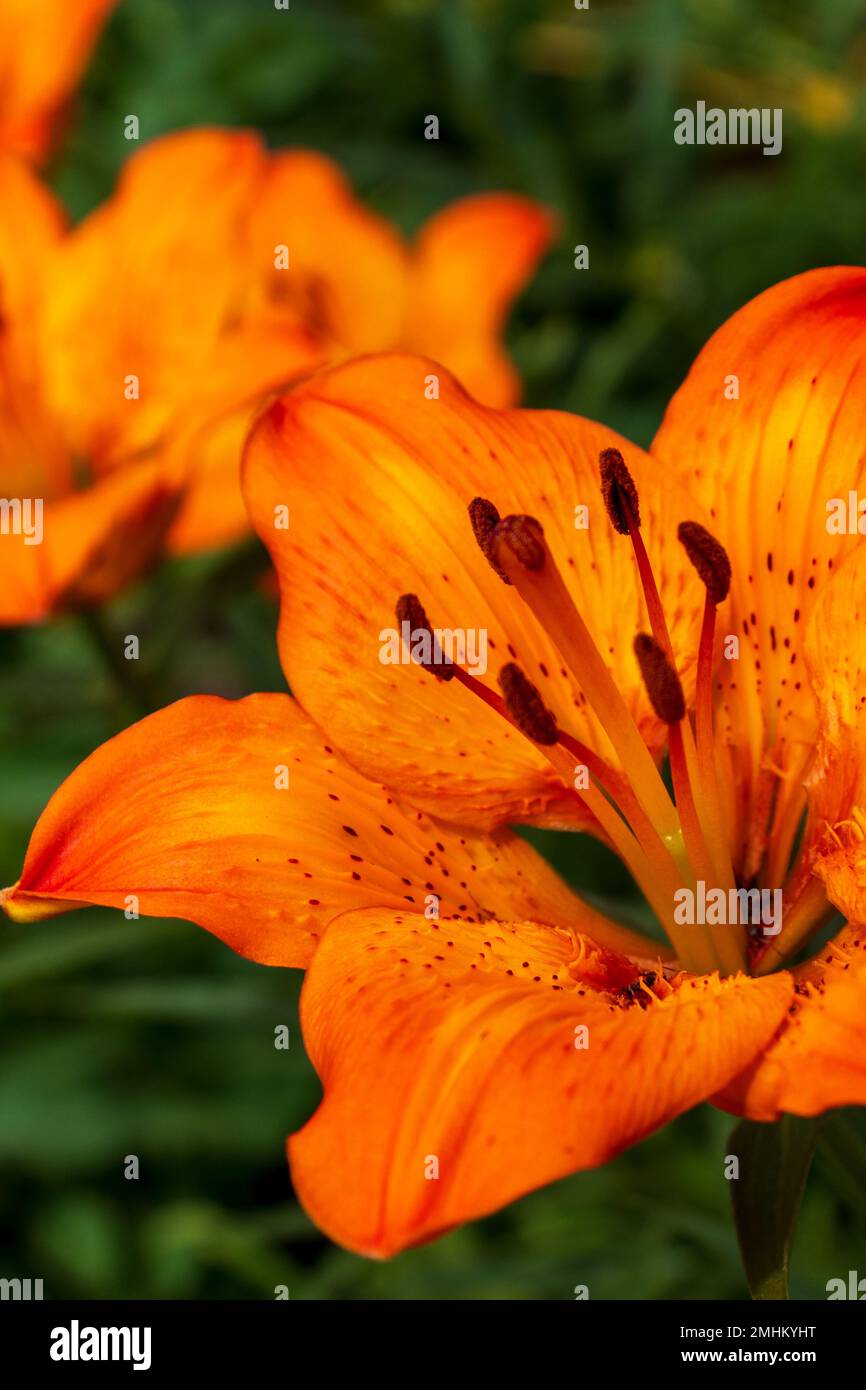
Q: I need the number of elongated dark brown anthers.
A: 6